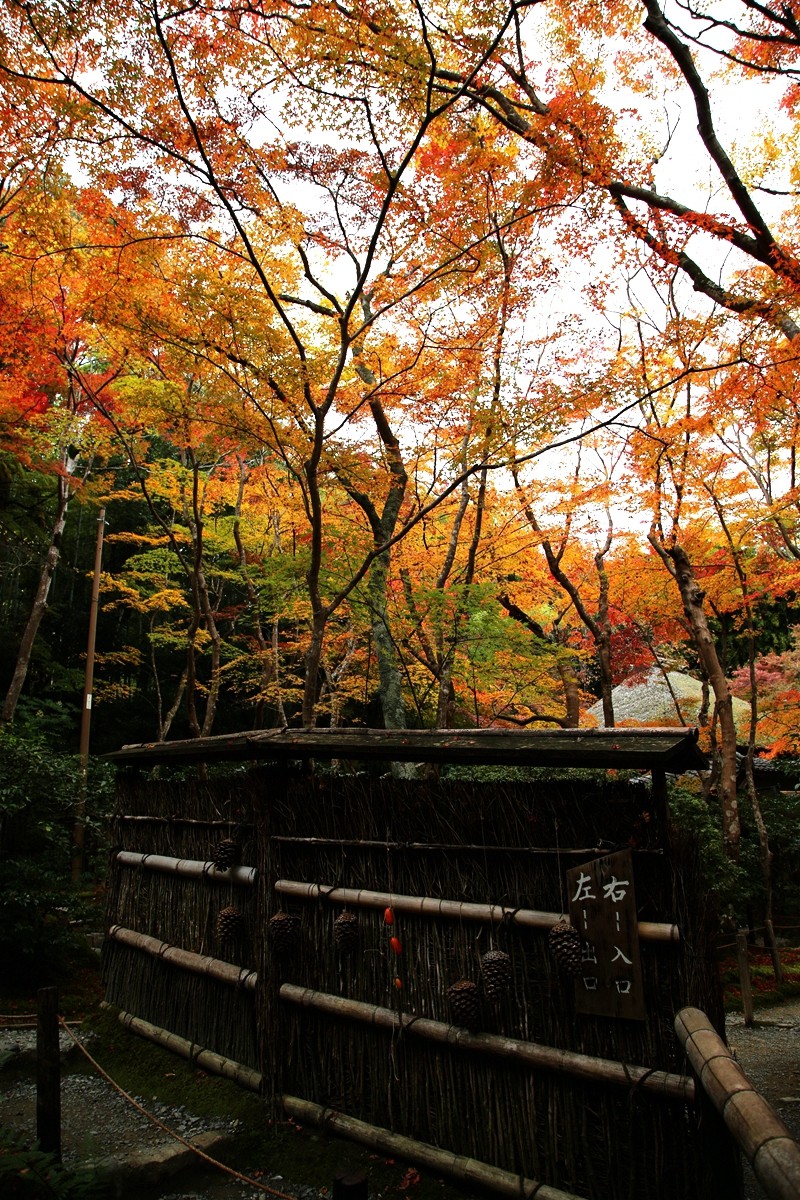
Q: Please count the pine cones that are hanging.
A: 7